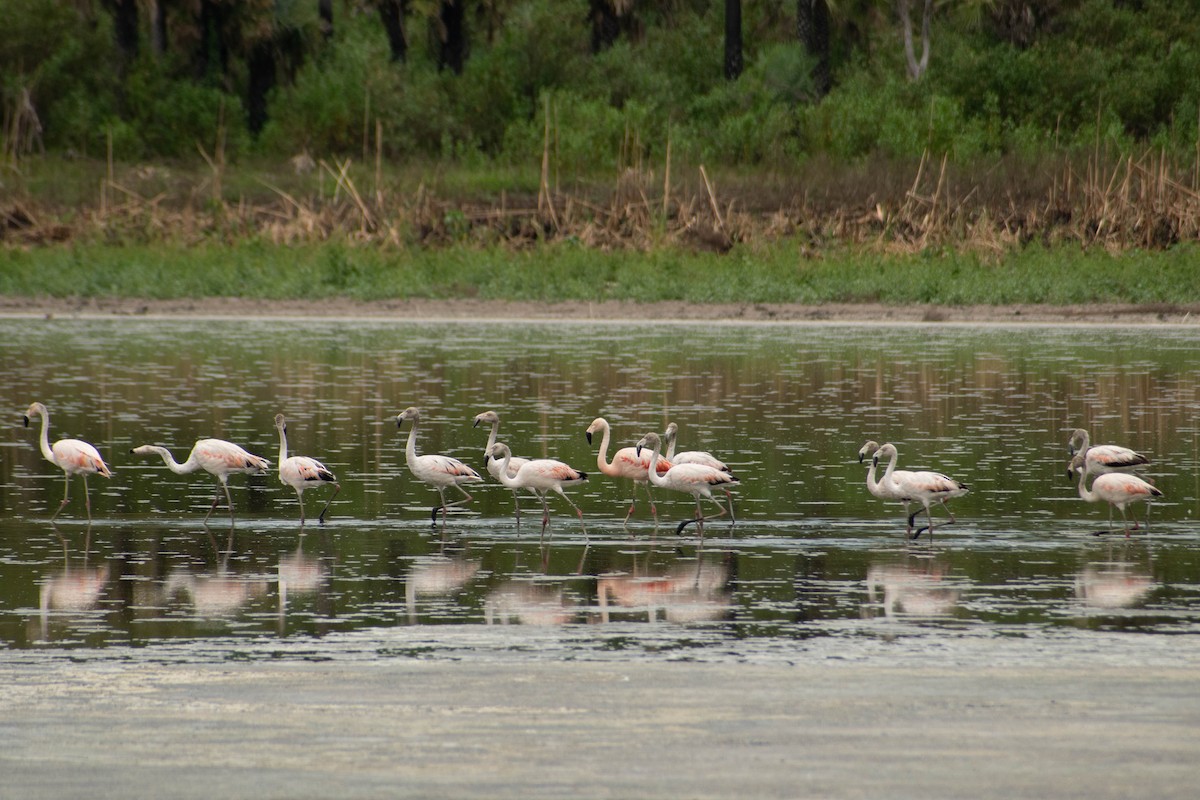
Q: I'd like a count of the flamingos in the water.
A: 13